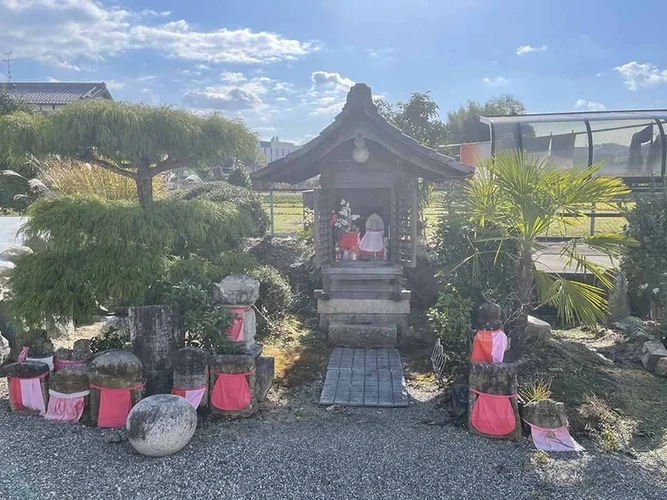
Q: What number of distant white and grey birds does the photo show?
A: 0